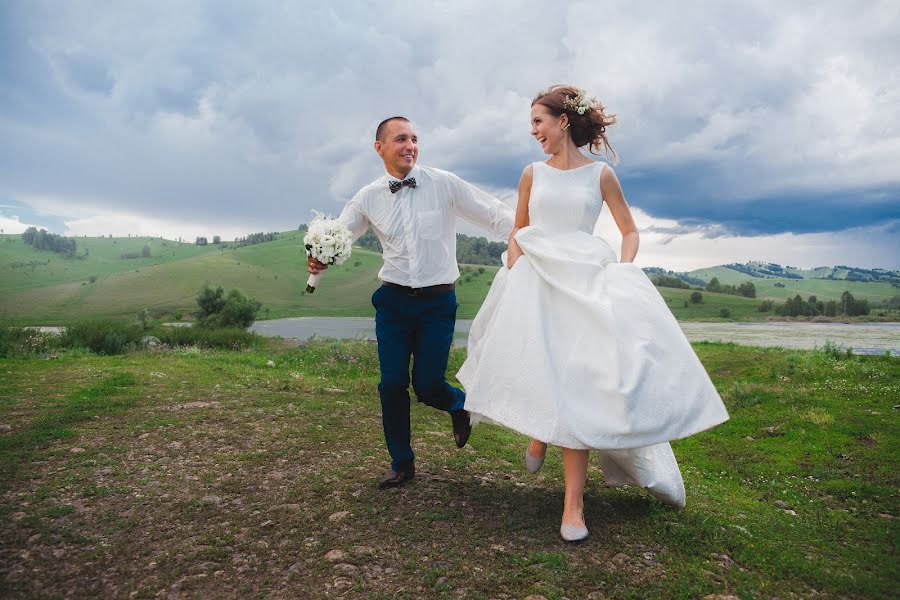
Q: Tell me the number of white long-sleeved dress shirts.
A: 1